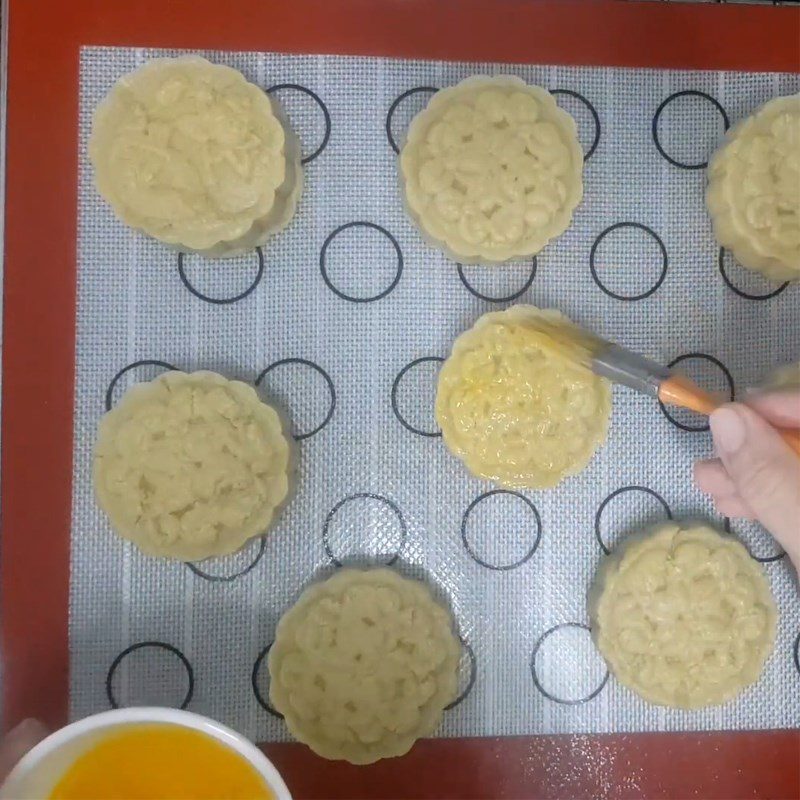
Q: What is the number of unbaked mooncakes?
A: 7